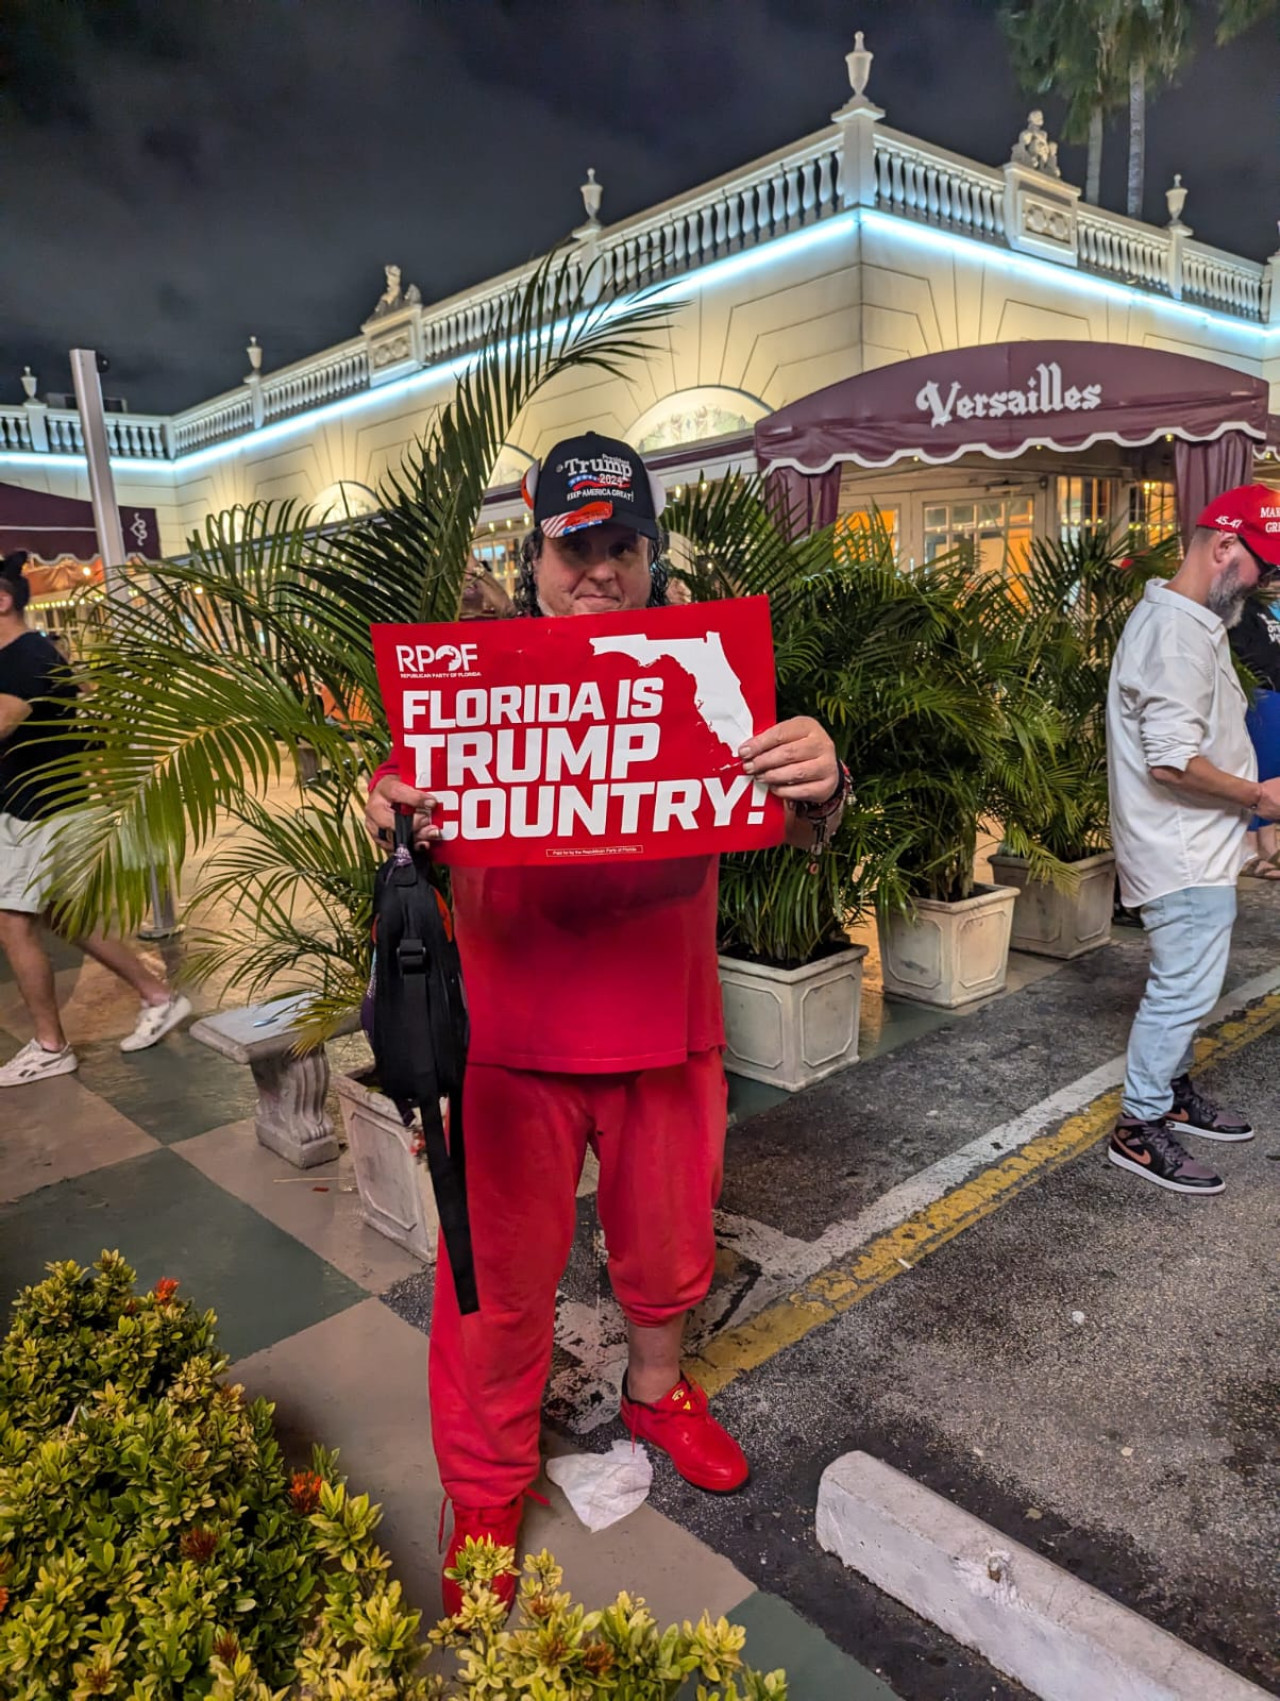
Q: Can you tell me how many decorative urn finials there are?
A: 5